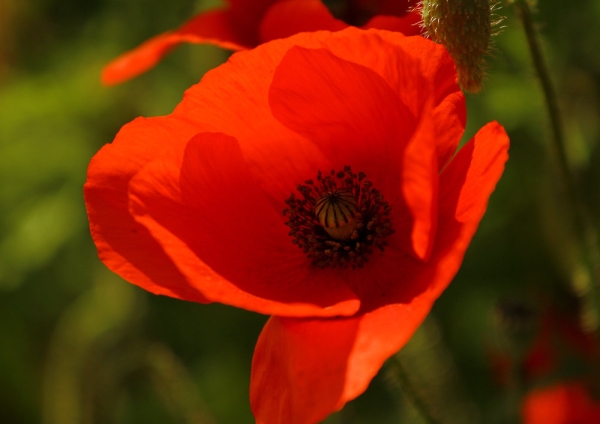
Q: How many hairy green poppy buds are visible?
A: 1